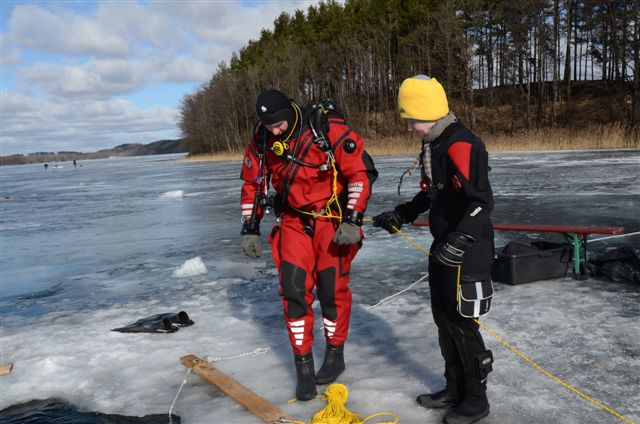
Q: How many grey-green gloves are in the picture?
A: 2